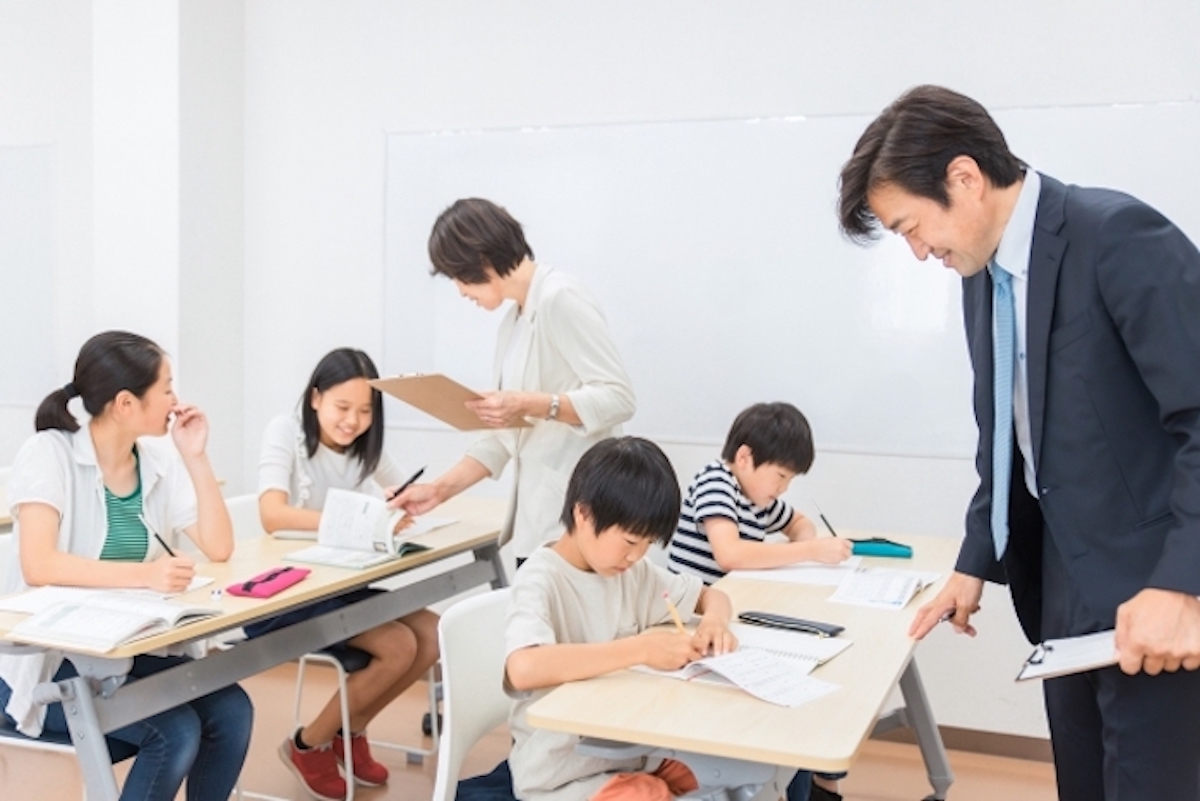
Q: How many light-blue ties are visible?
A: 1